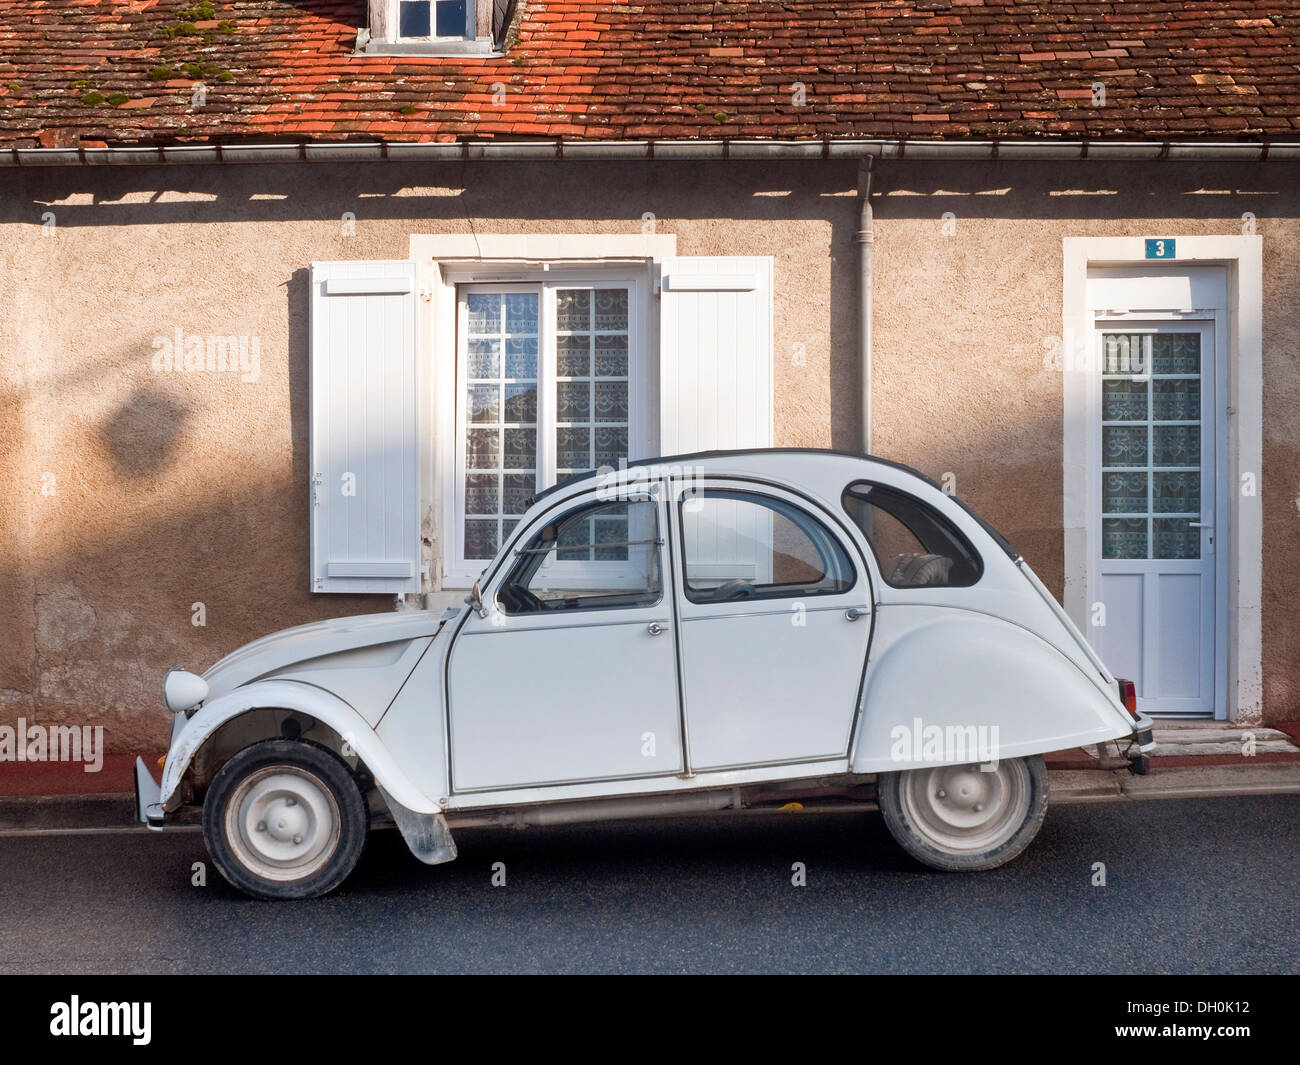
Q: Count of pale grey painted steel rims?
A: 2